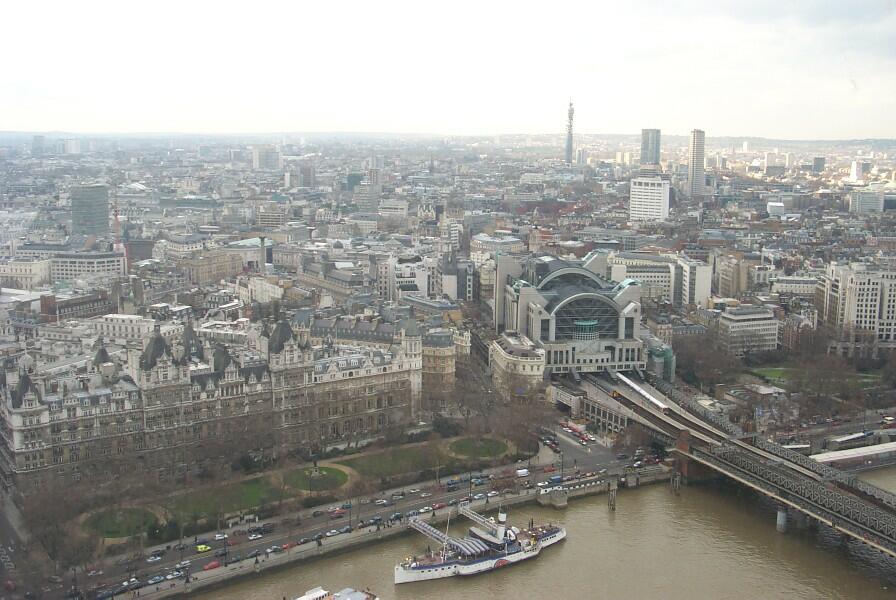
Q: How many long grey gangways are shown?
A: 2